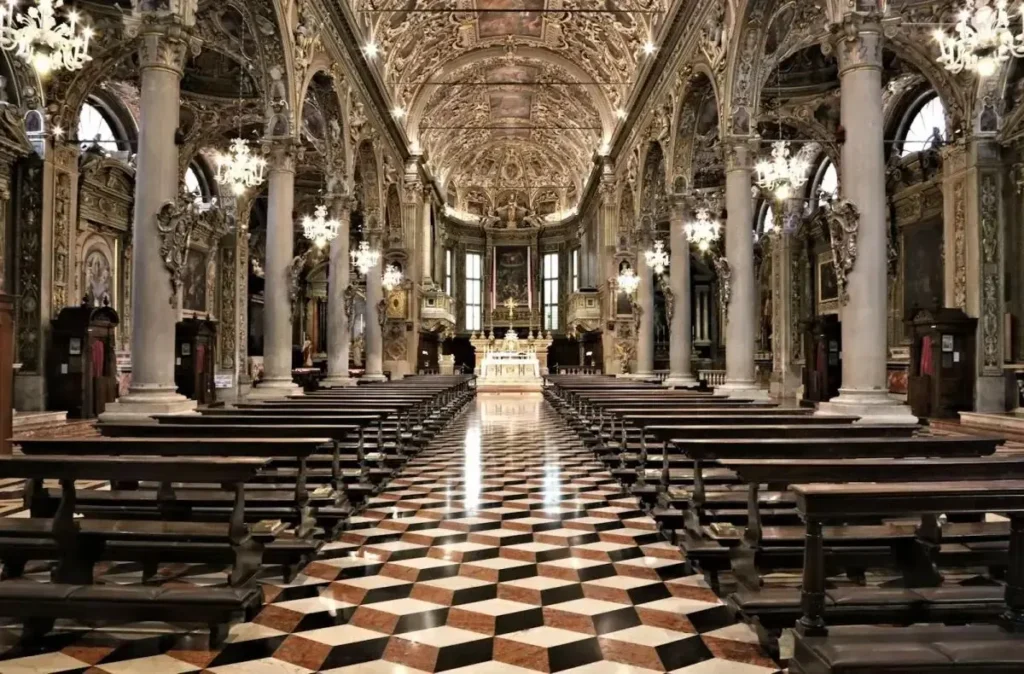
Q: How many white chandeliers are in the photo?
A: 10